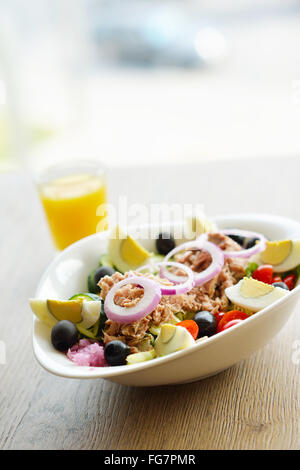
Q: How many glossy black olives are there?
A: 8